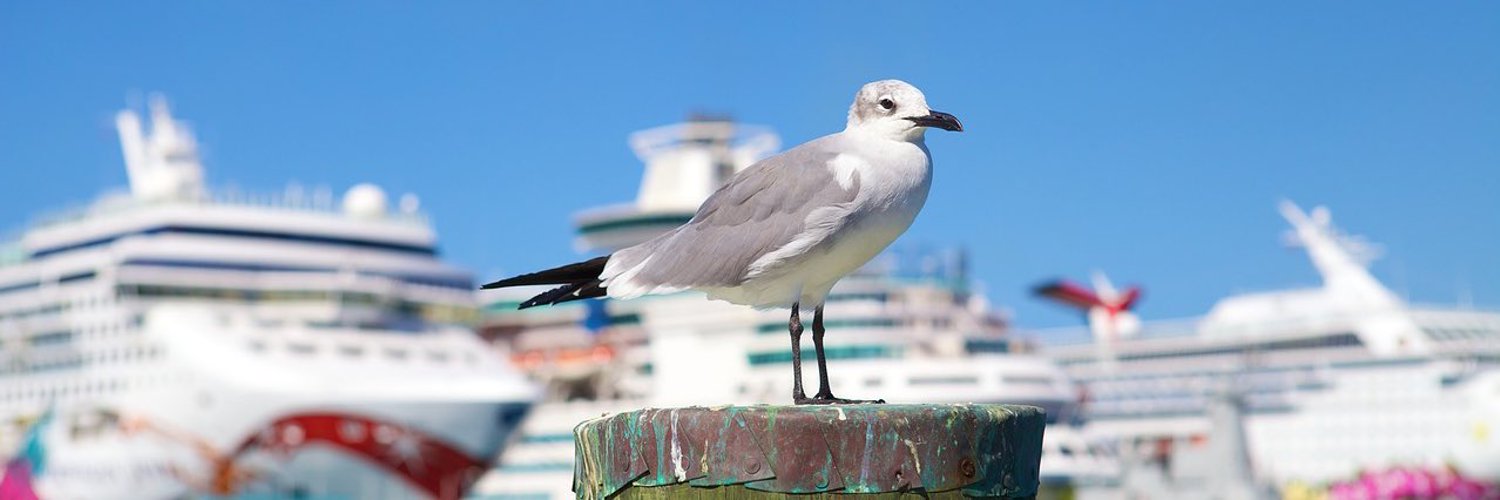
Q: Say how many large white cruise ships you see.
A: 3